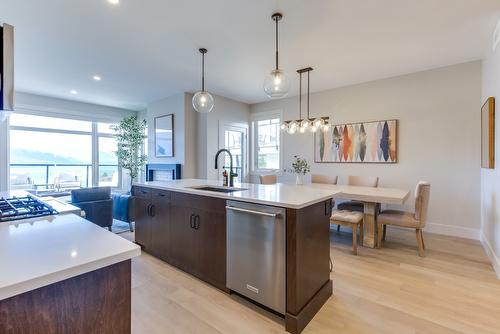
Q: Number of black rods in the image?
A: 4